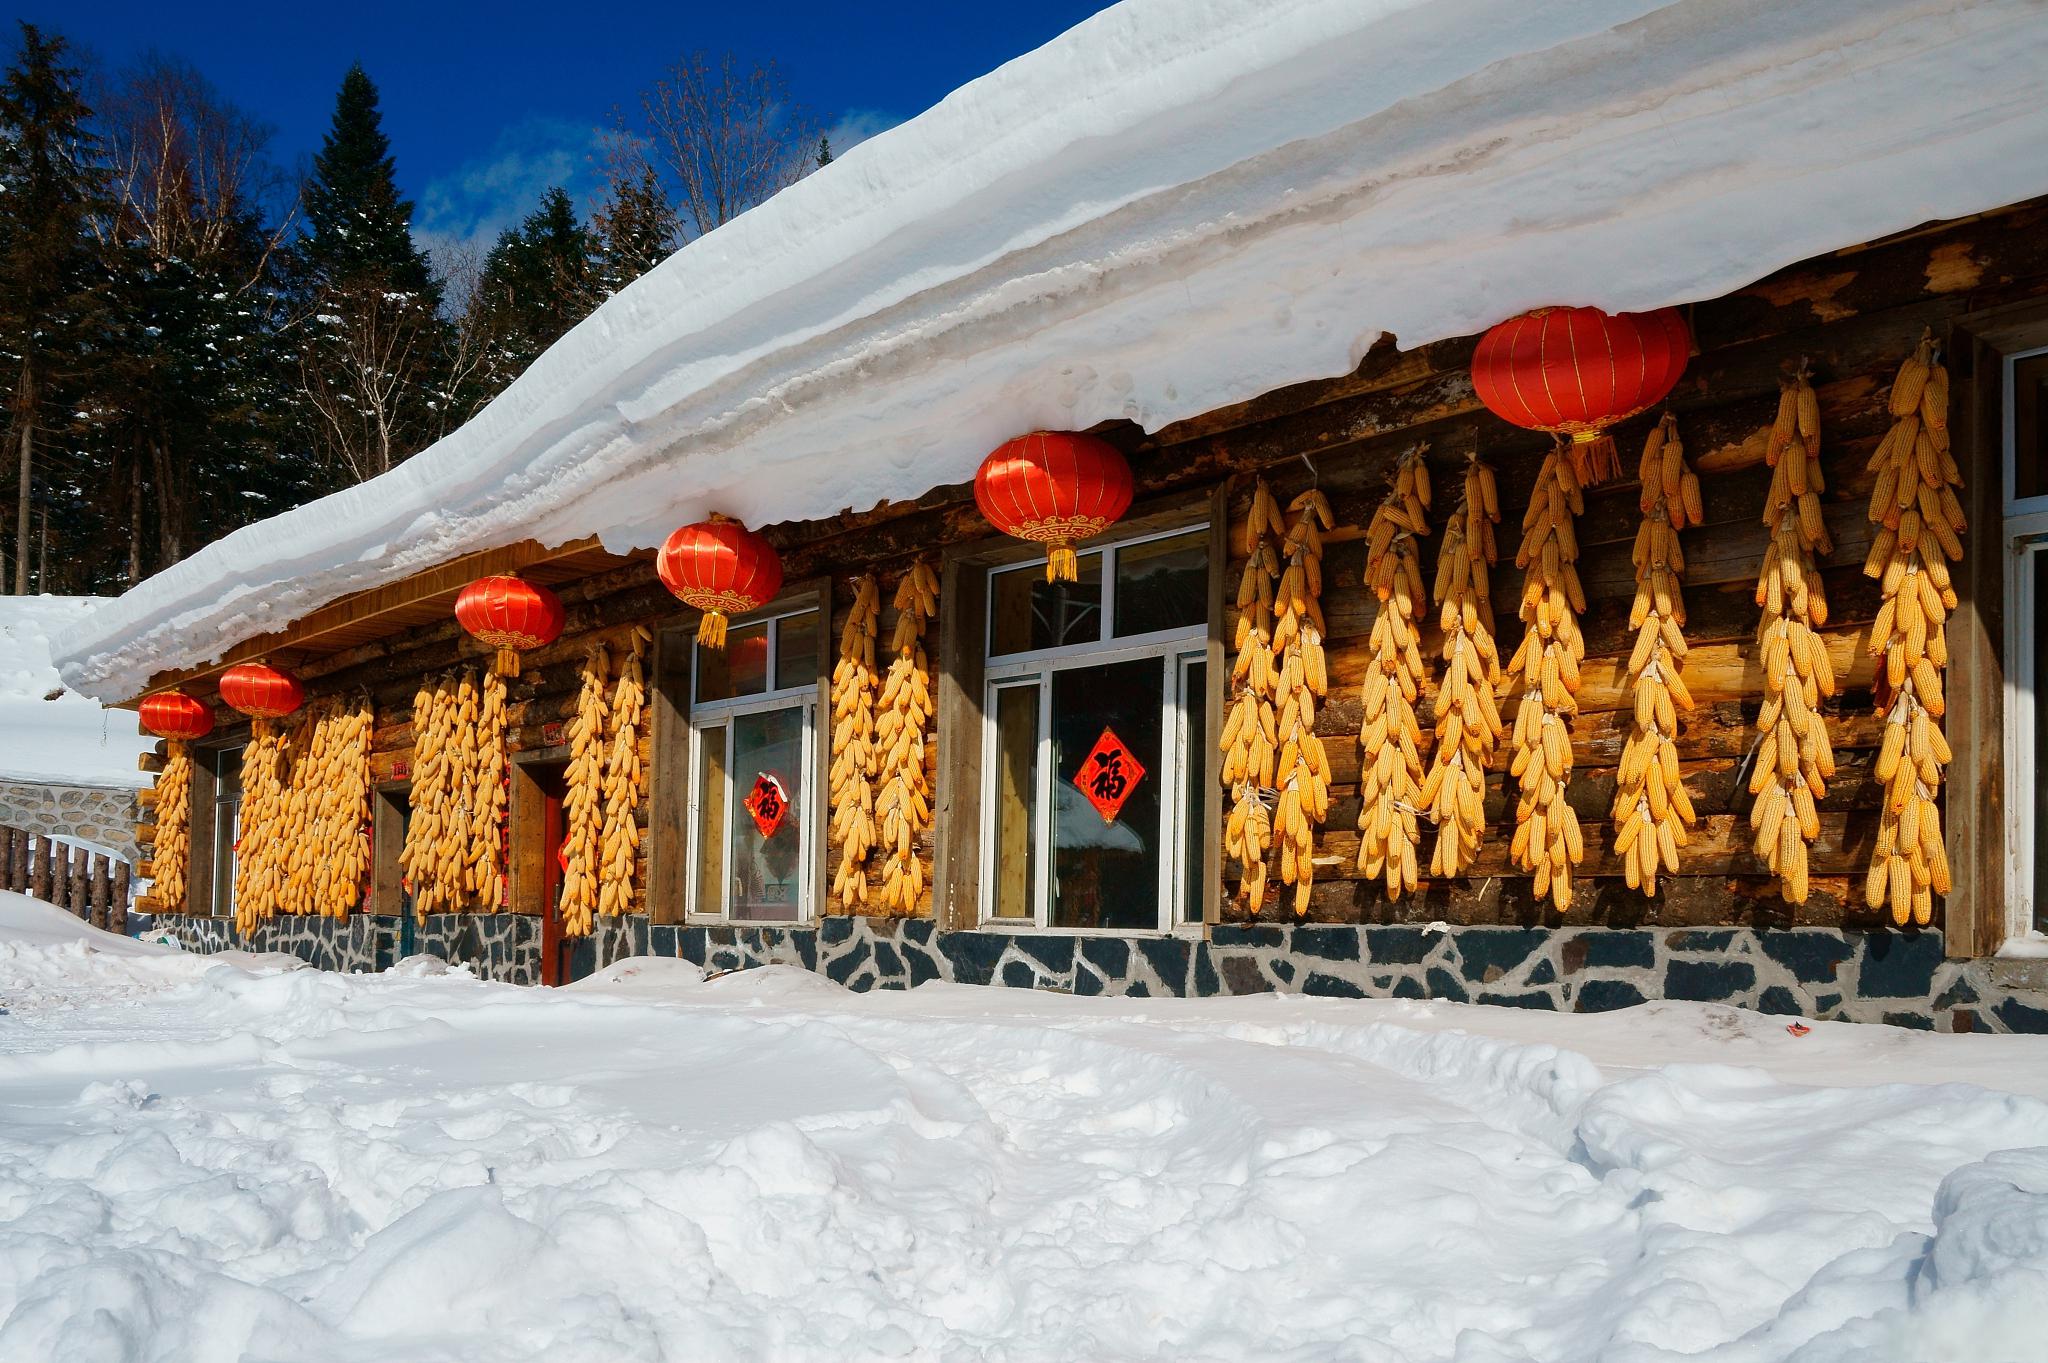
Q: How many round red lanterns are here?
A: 6